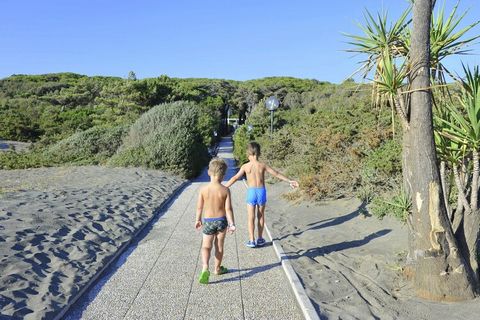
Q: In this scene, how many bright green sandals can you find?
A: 2